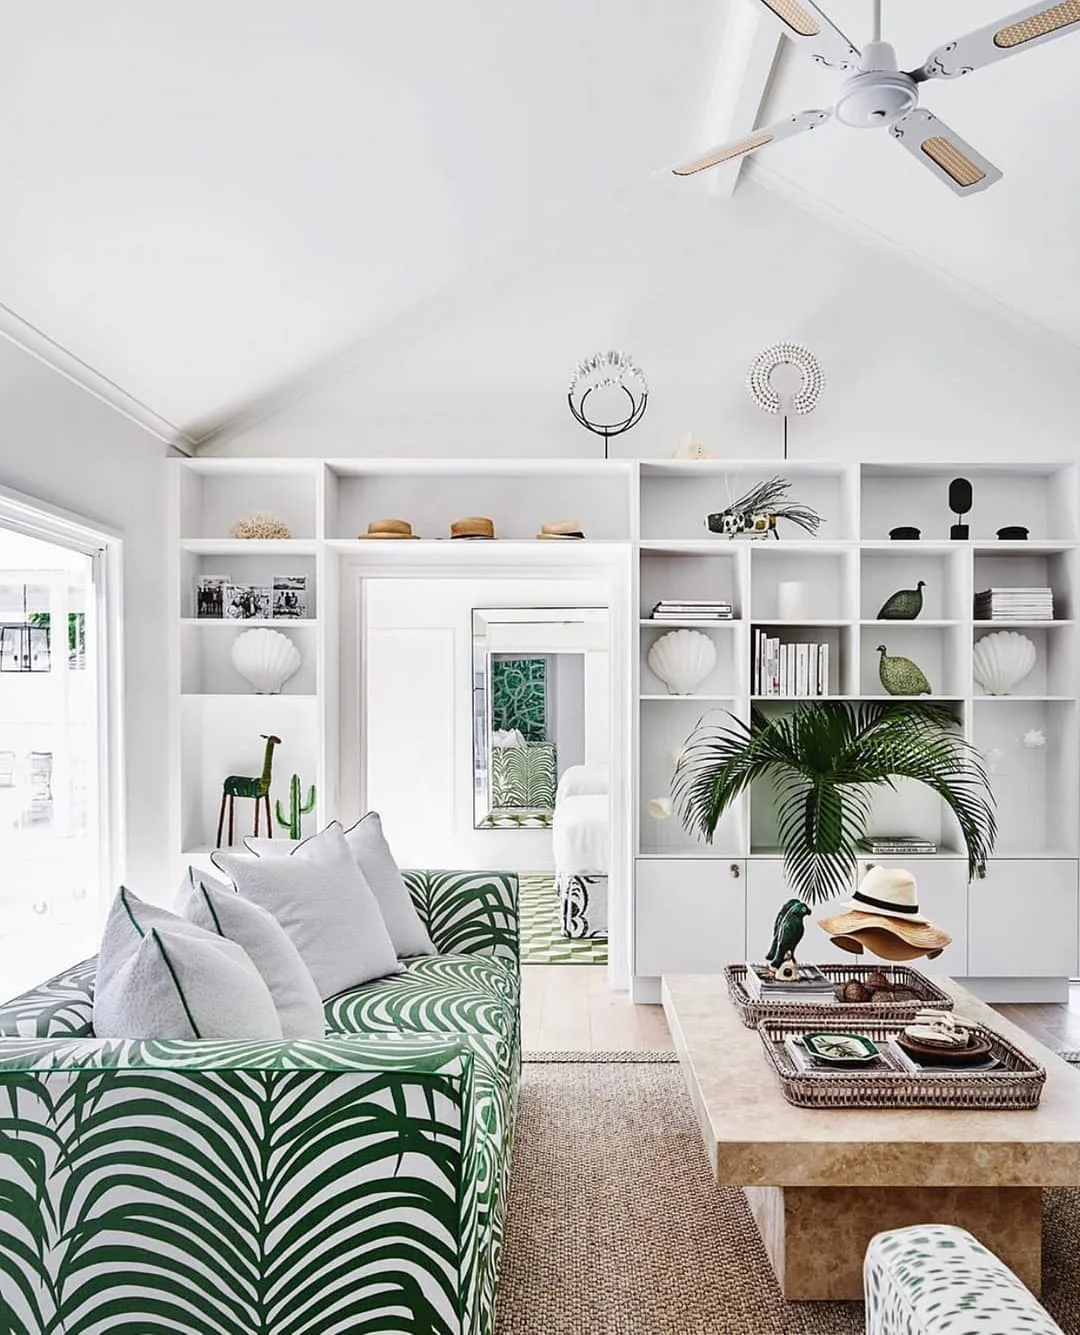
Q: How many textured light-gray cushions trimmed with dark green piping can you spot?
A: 4